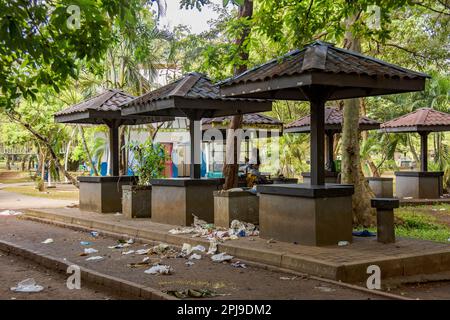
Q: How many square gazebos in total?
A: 6